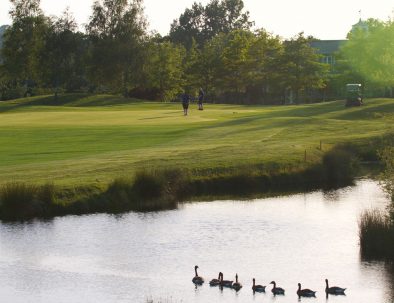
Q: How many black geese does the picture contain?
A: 8